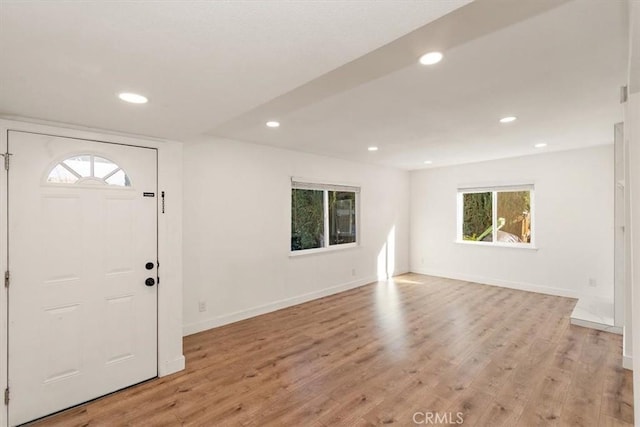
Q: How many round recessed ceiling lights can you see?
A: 7